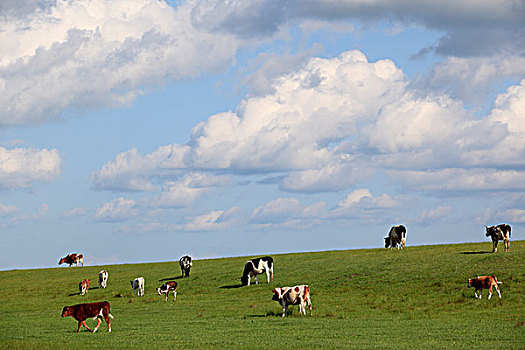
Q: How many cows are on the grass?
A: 12